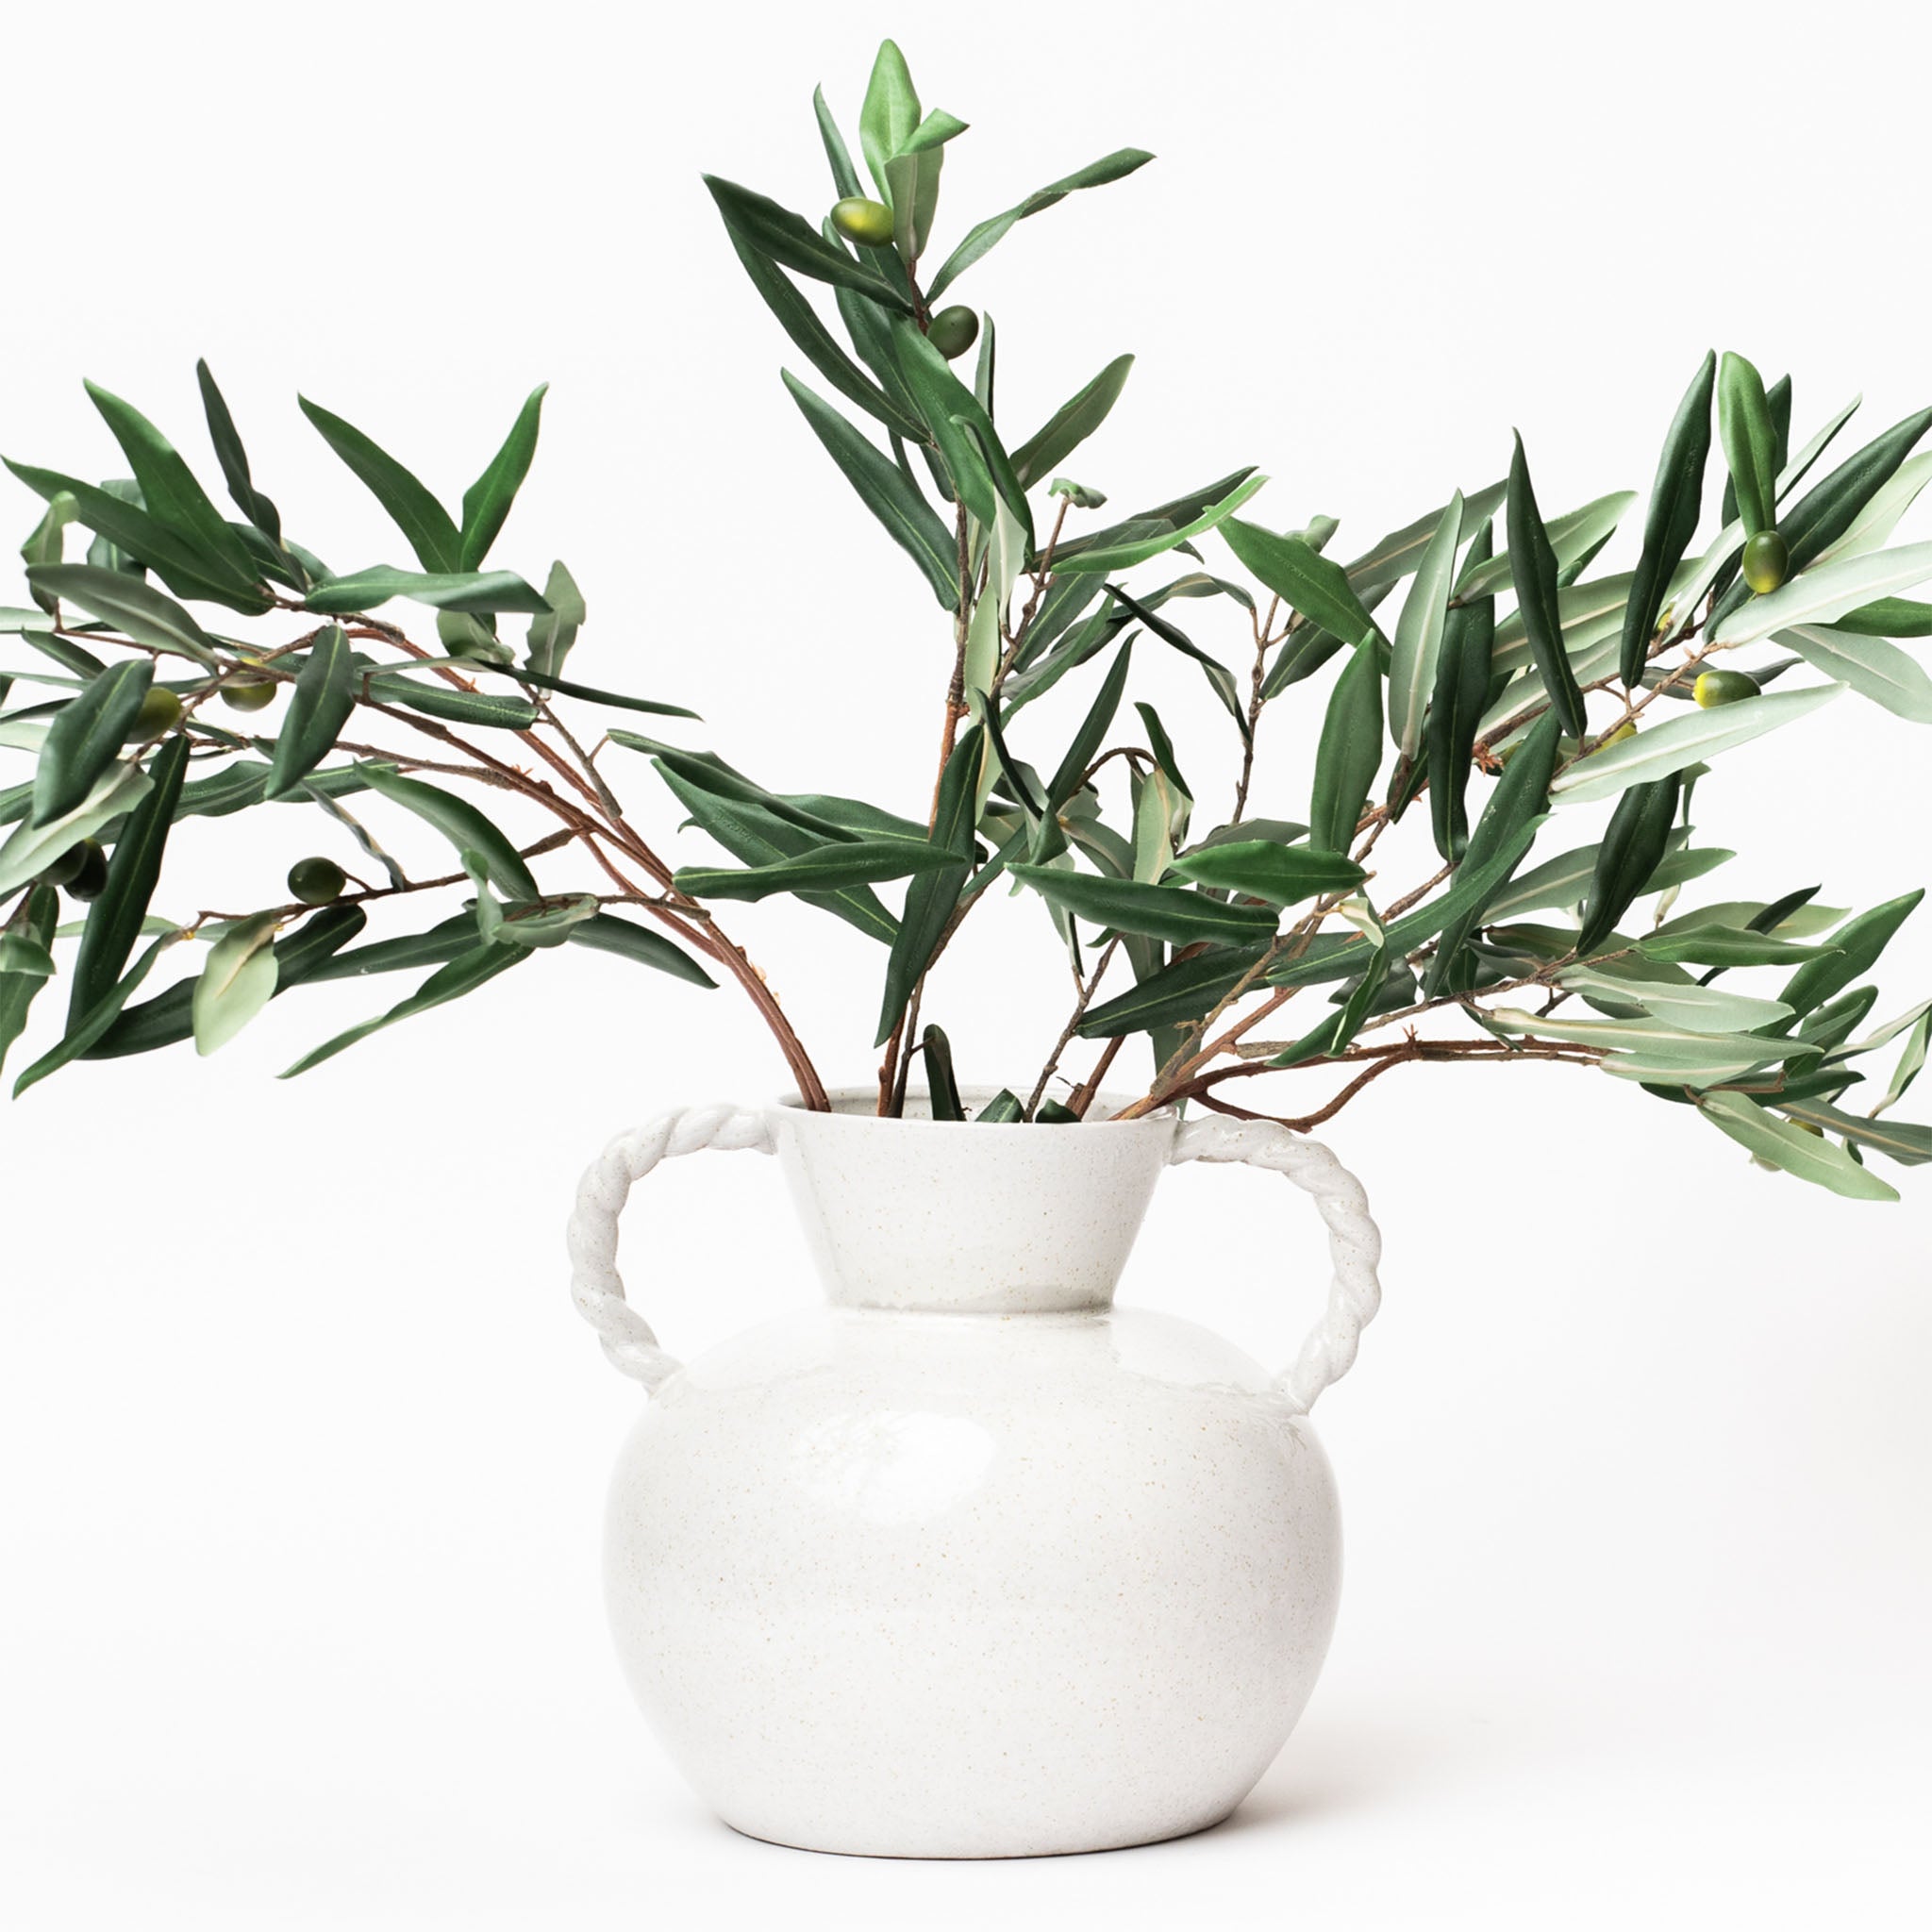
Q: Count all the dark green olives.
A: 4